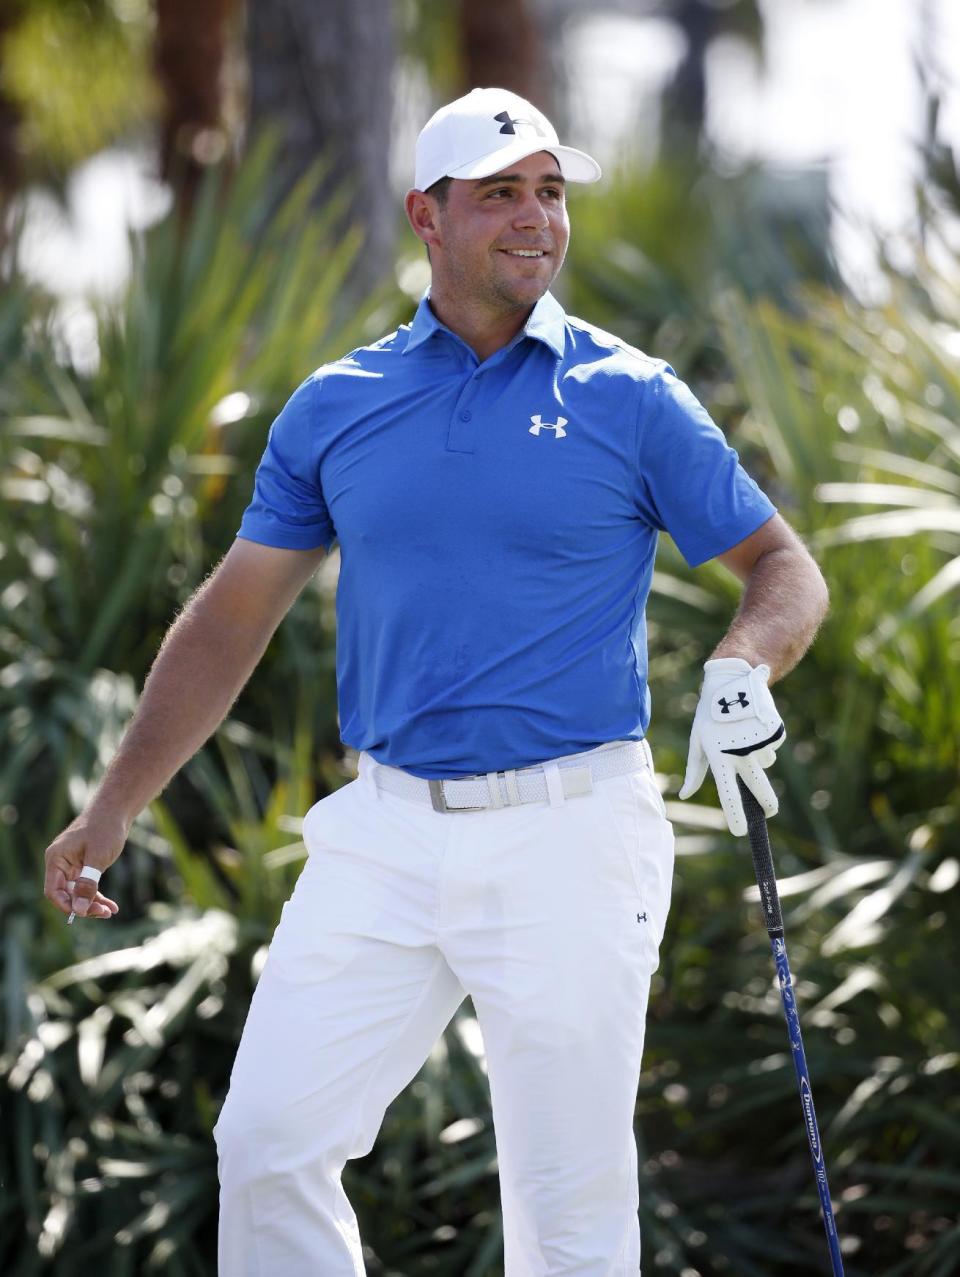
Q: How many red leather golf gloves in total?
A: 0